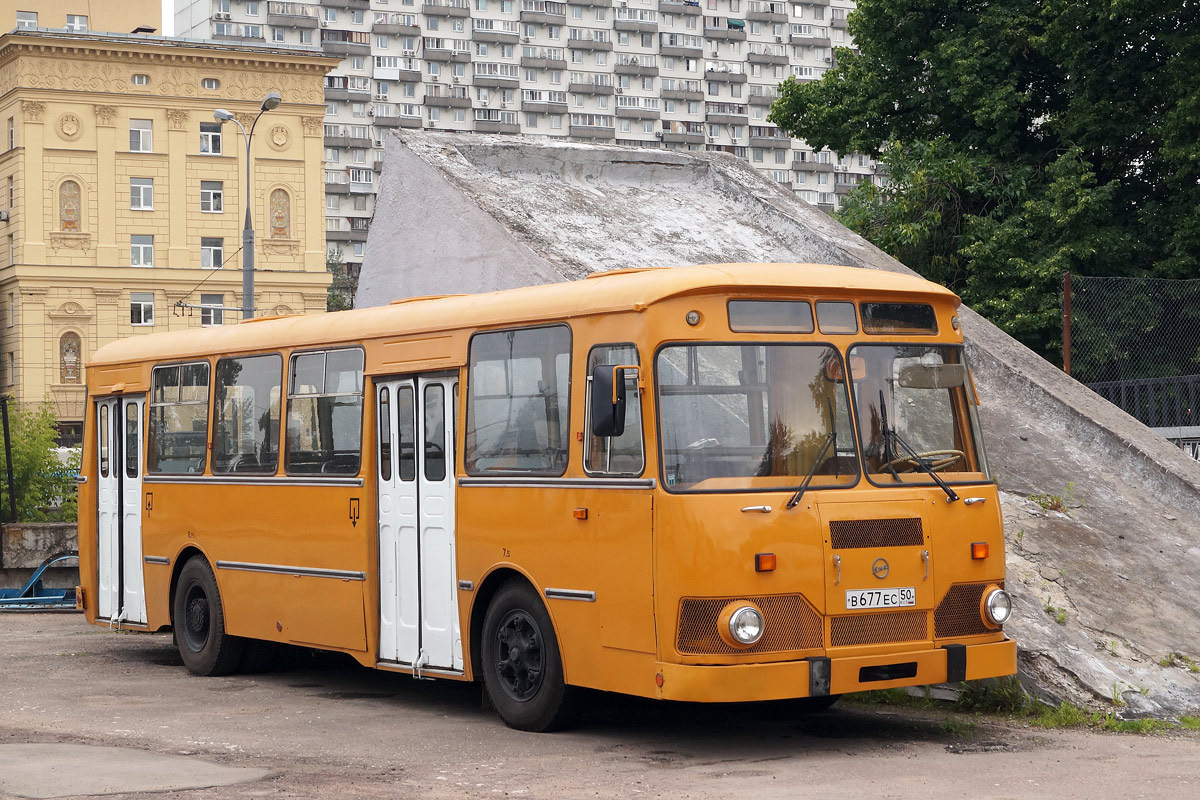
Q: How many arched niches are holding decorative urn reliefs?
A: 3